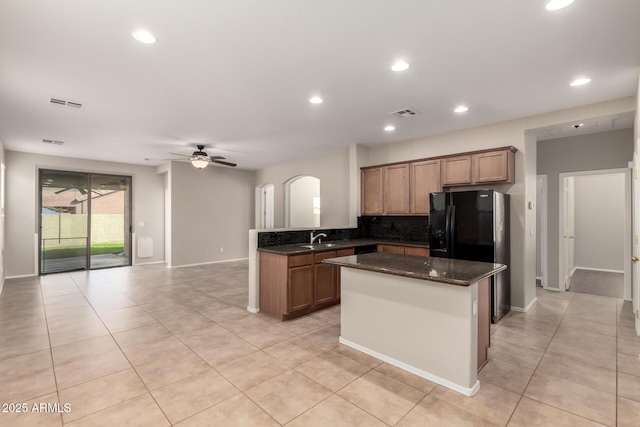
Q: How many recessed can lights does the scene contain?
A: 7